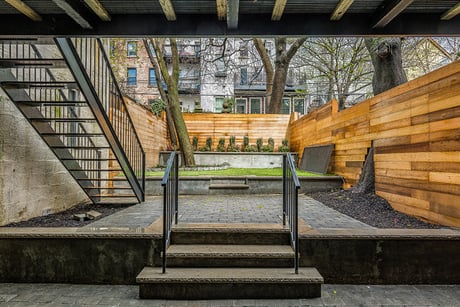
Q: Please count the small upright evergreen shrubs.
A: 8